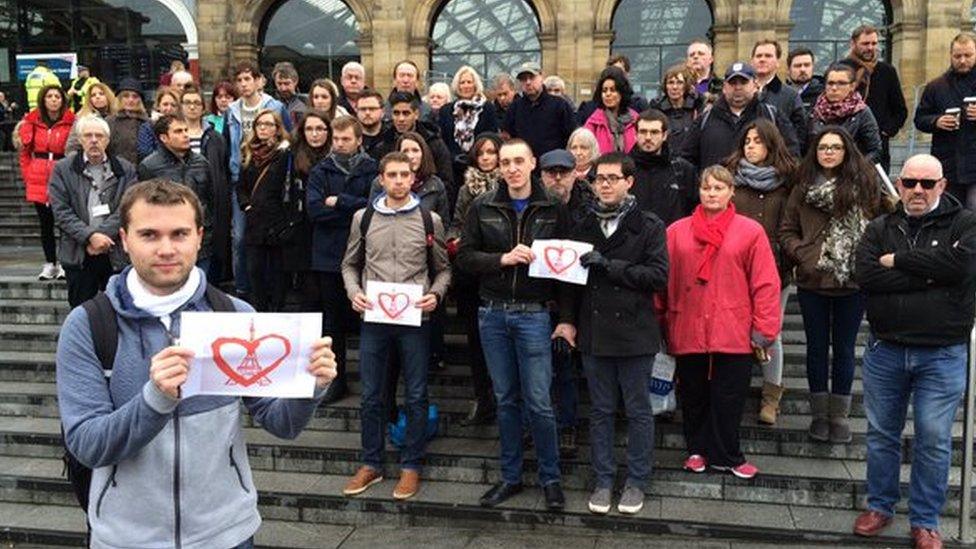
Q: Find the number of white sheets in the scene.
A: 3